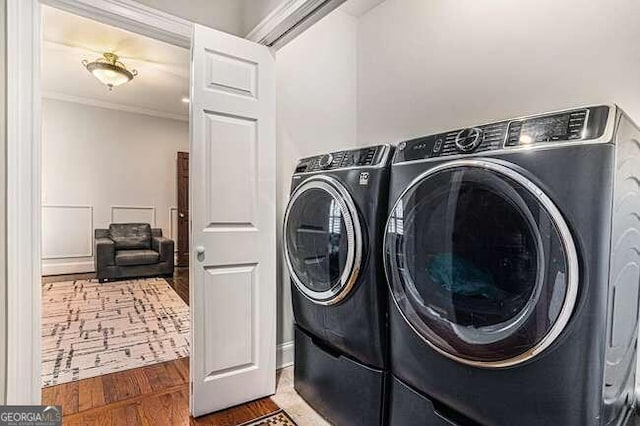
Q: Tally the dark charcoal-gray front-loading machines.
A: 2